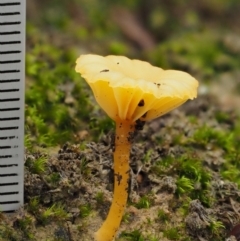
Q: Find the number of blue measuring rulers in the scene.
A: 0